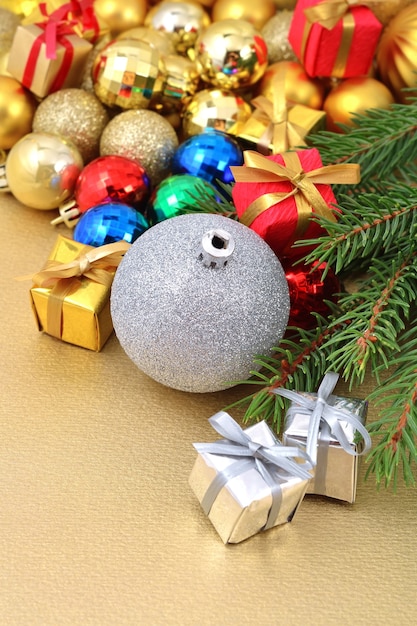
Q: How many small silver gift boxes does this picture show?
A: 2